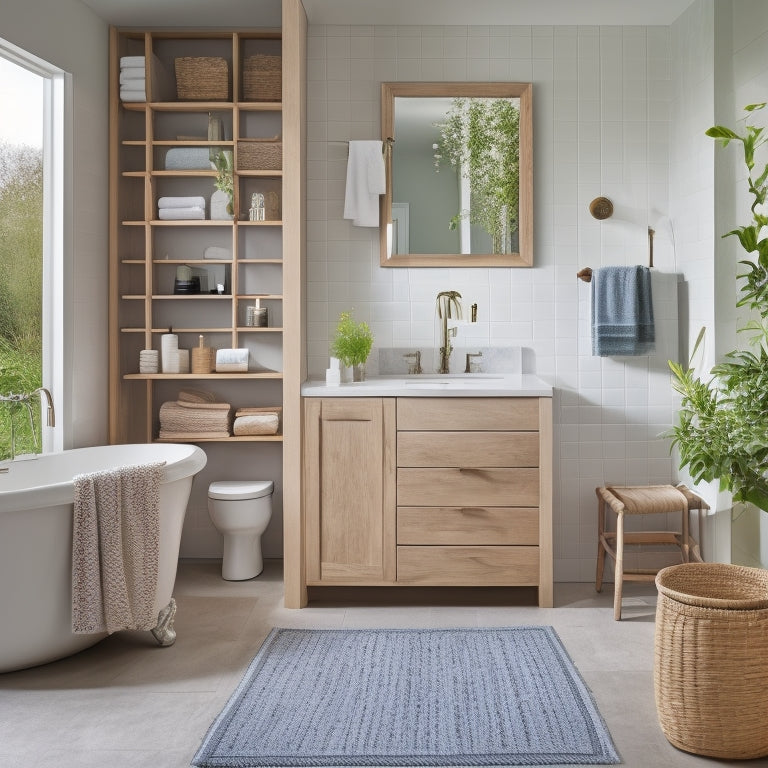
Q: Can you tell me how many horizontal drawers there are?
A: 5